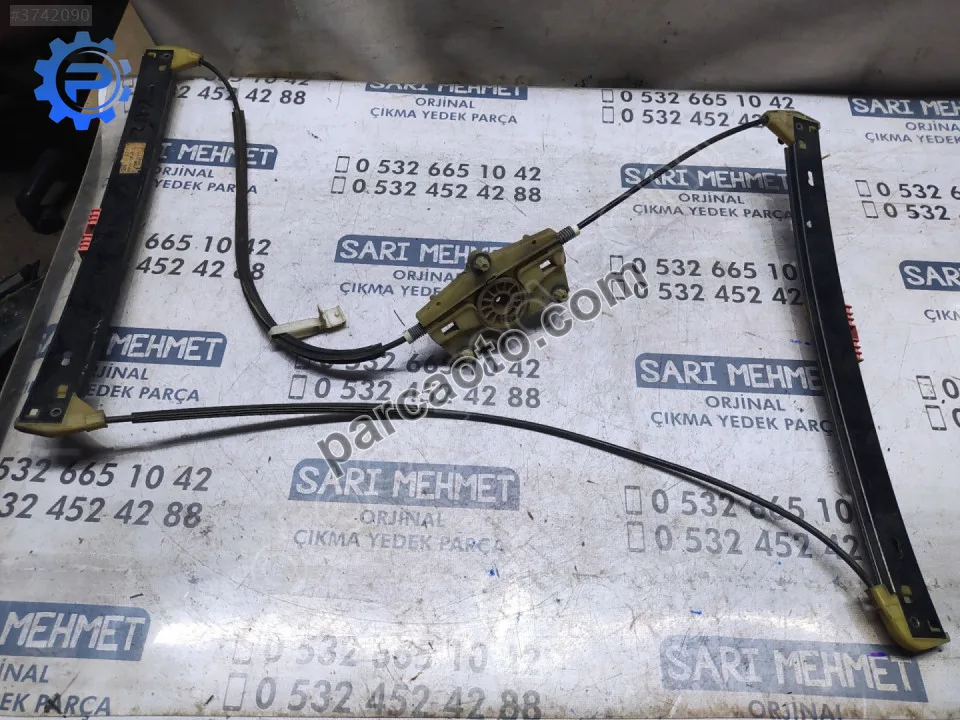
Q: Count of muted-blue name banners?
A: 11